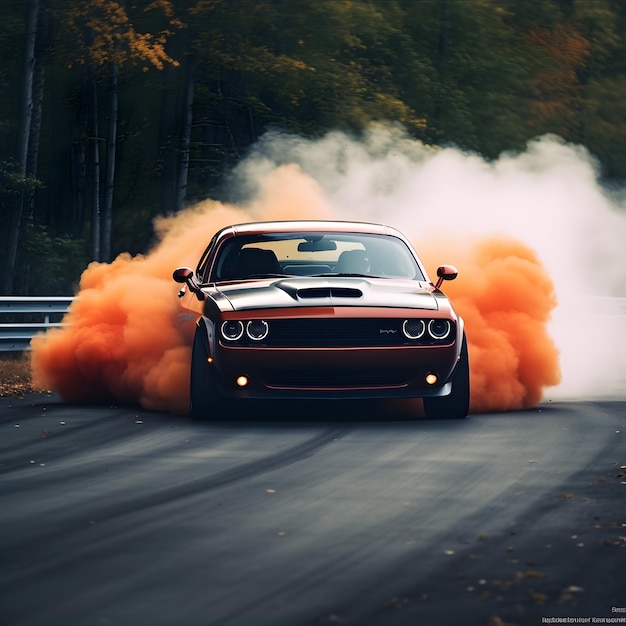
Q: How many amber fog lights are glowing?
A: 2